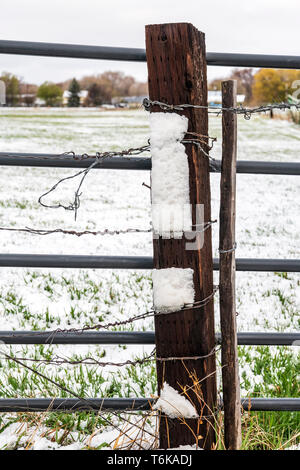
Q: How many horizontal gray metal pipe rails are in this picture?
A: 5